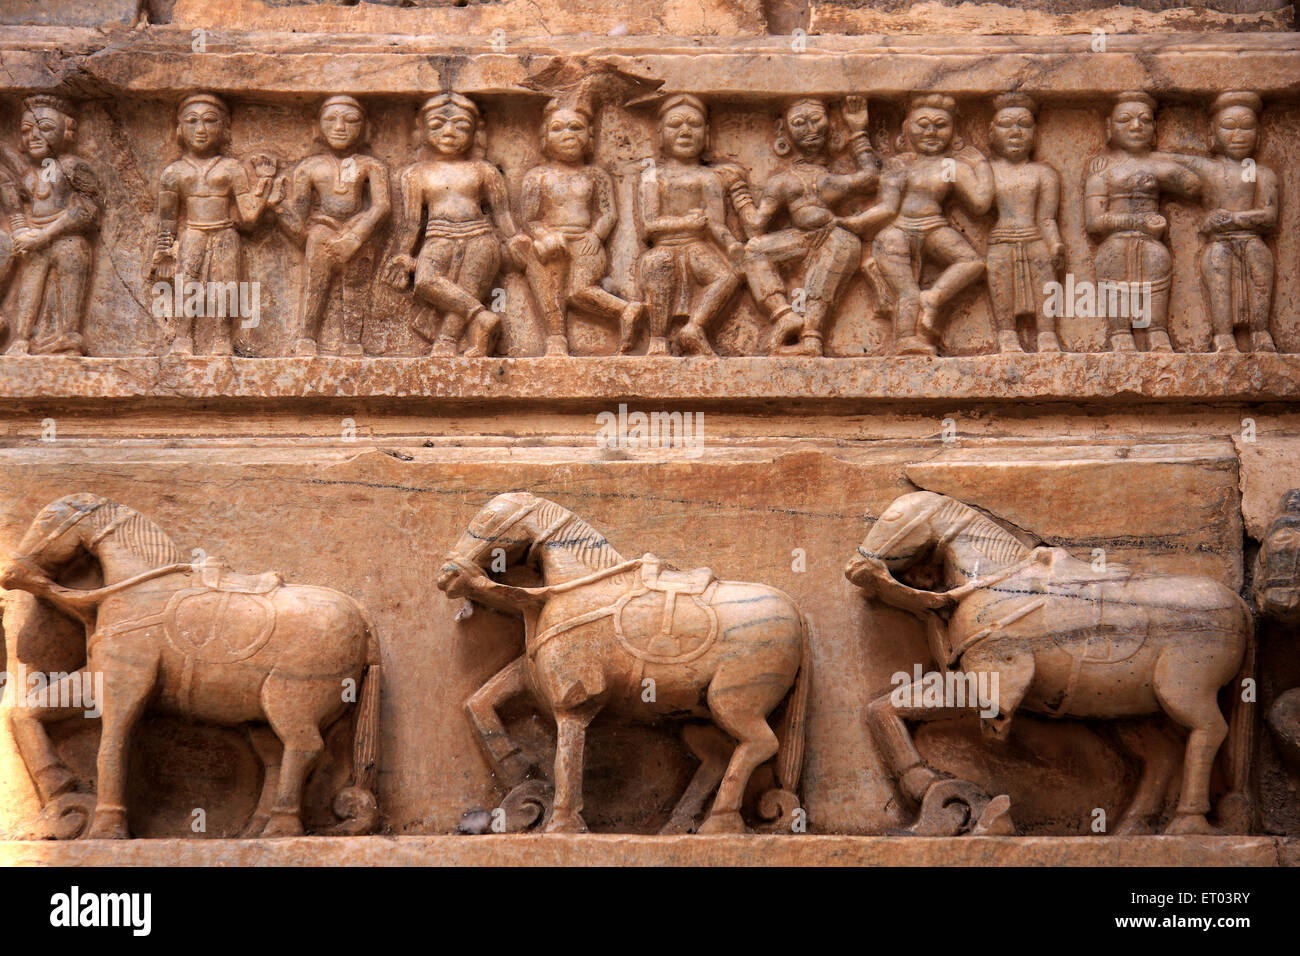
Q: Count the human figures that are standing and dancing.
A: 11